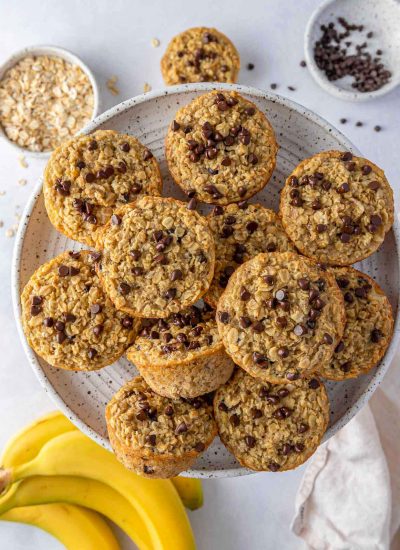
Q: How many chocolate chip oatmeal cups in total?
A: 12